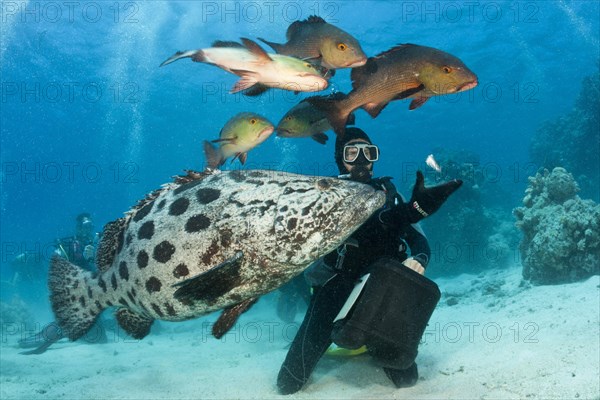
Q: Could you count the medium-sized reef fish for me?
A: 5